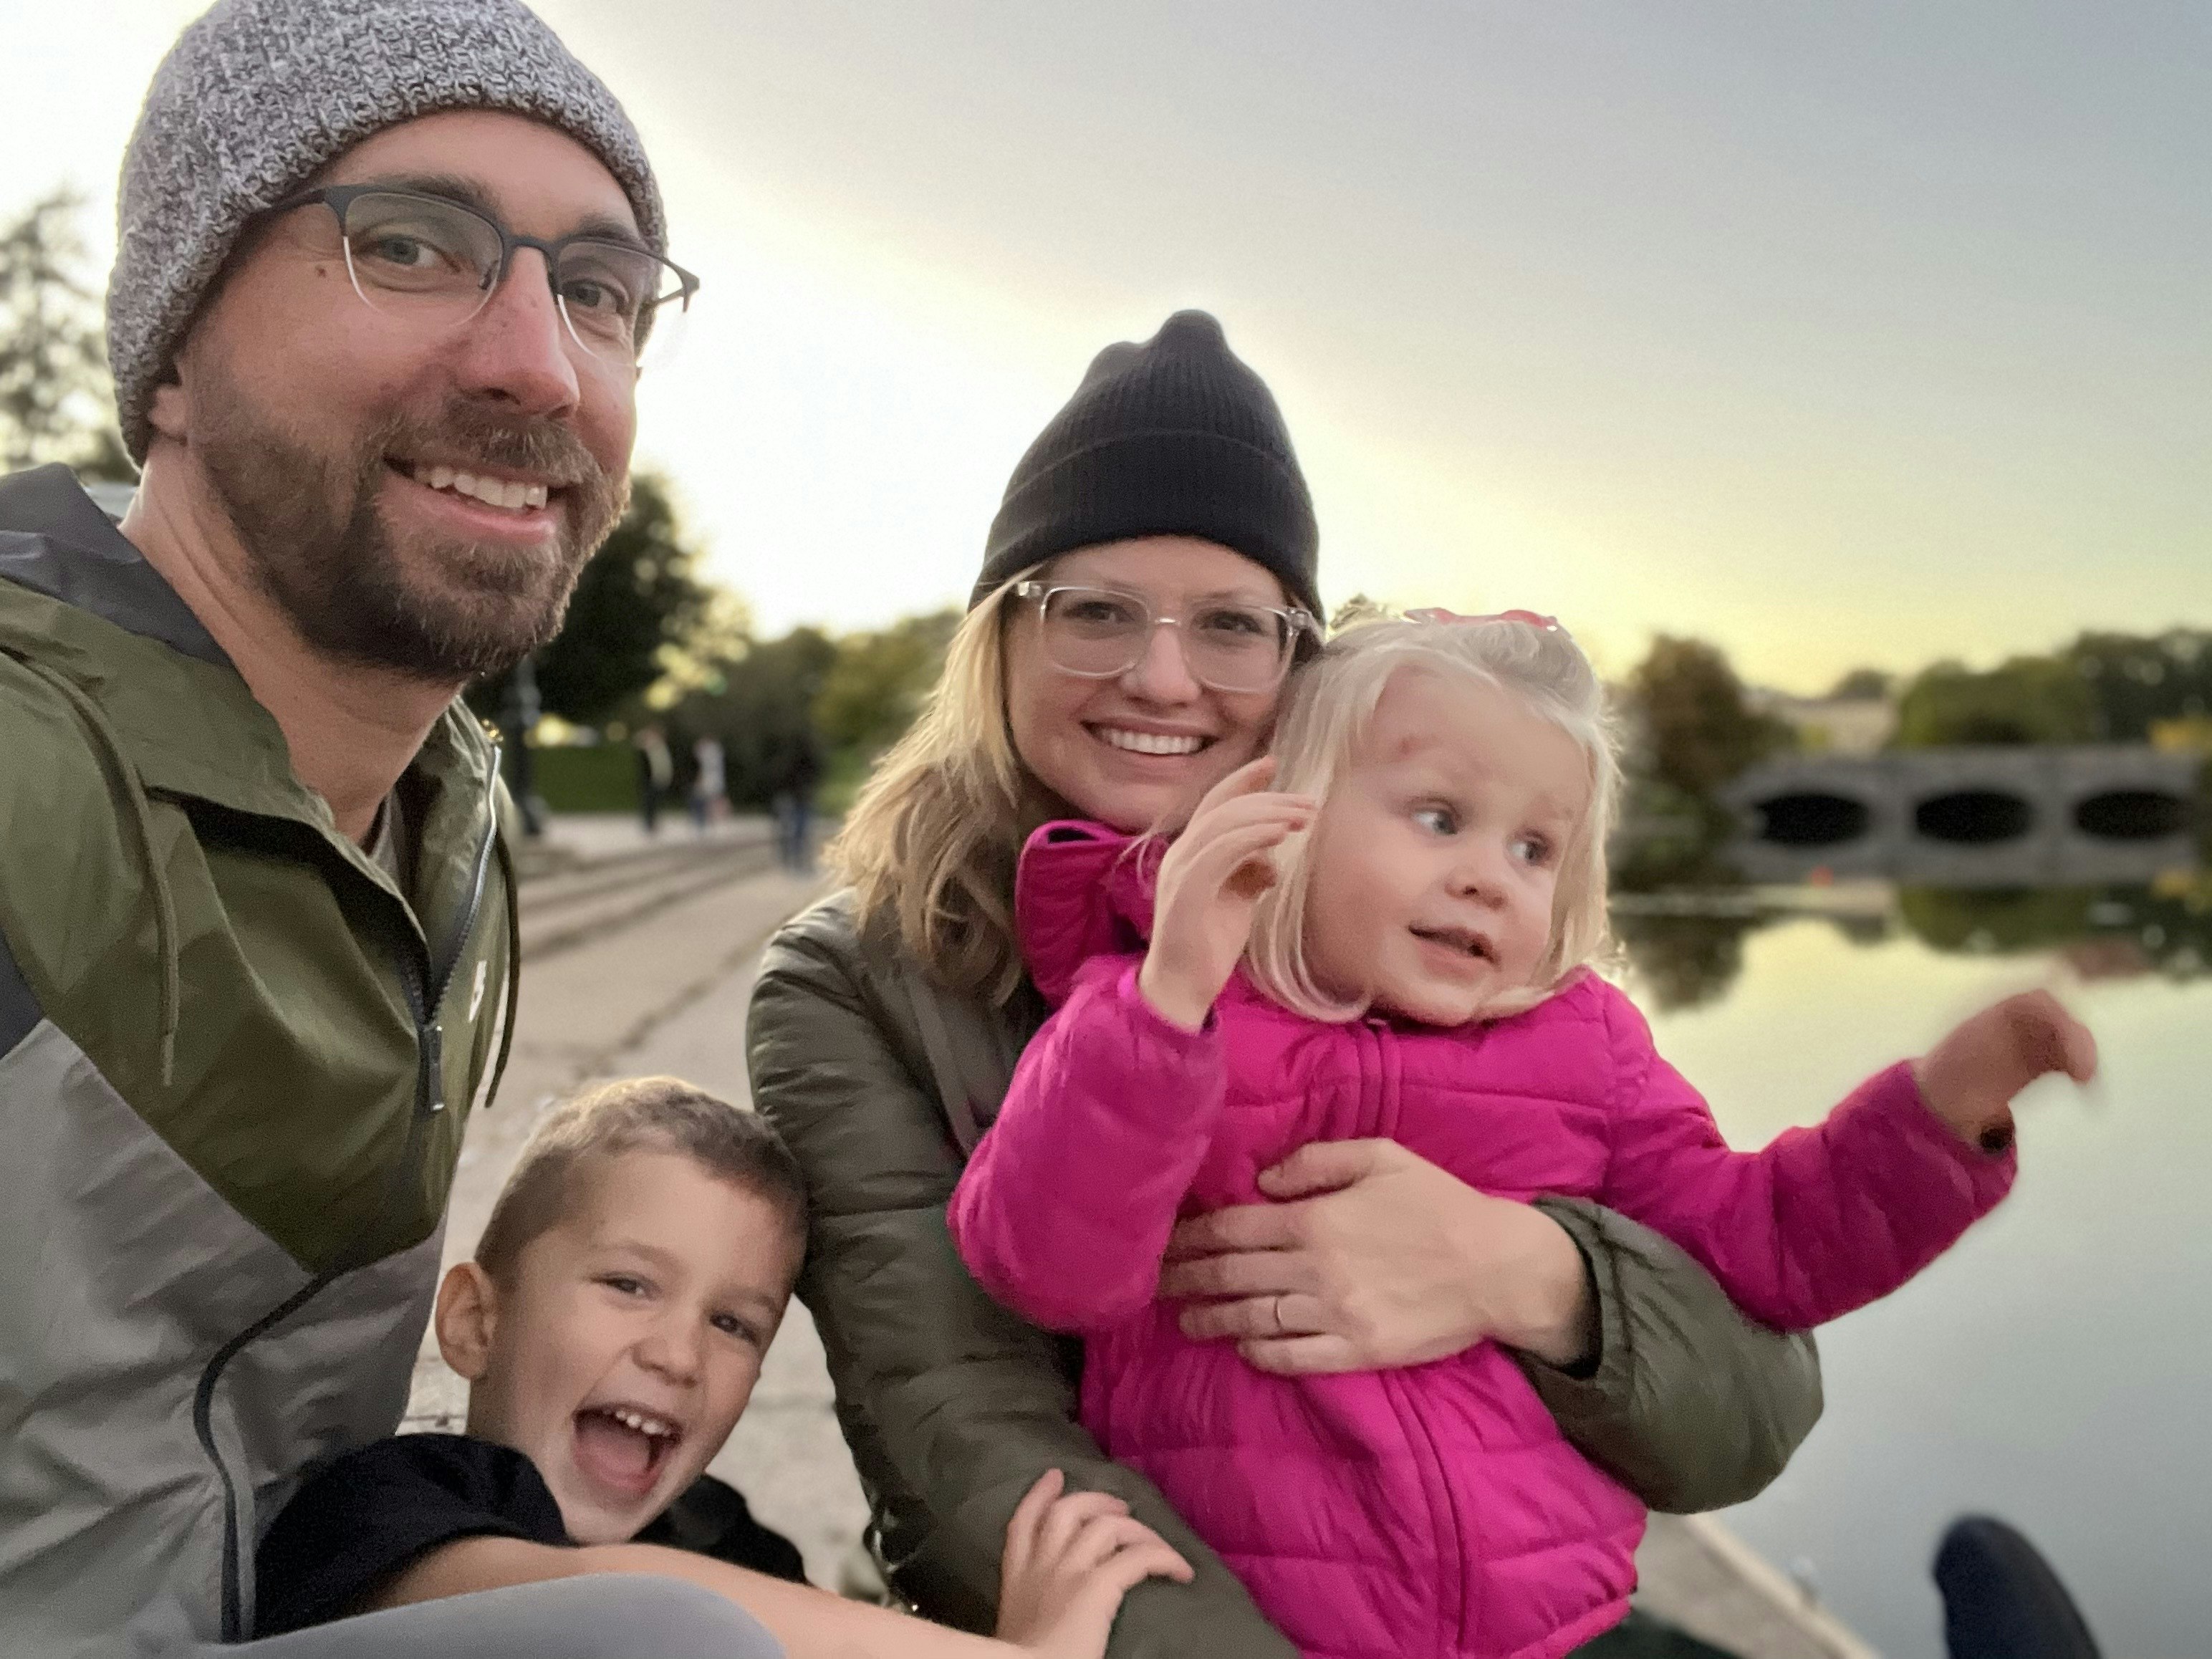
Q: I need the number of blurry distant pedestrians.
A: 3